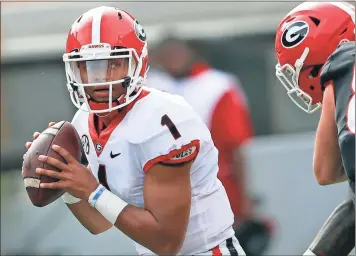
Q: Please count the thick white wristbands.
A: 2